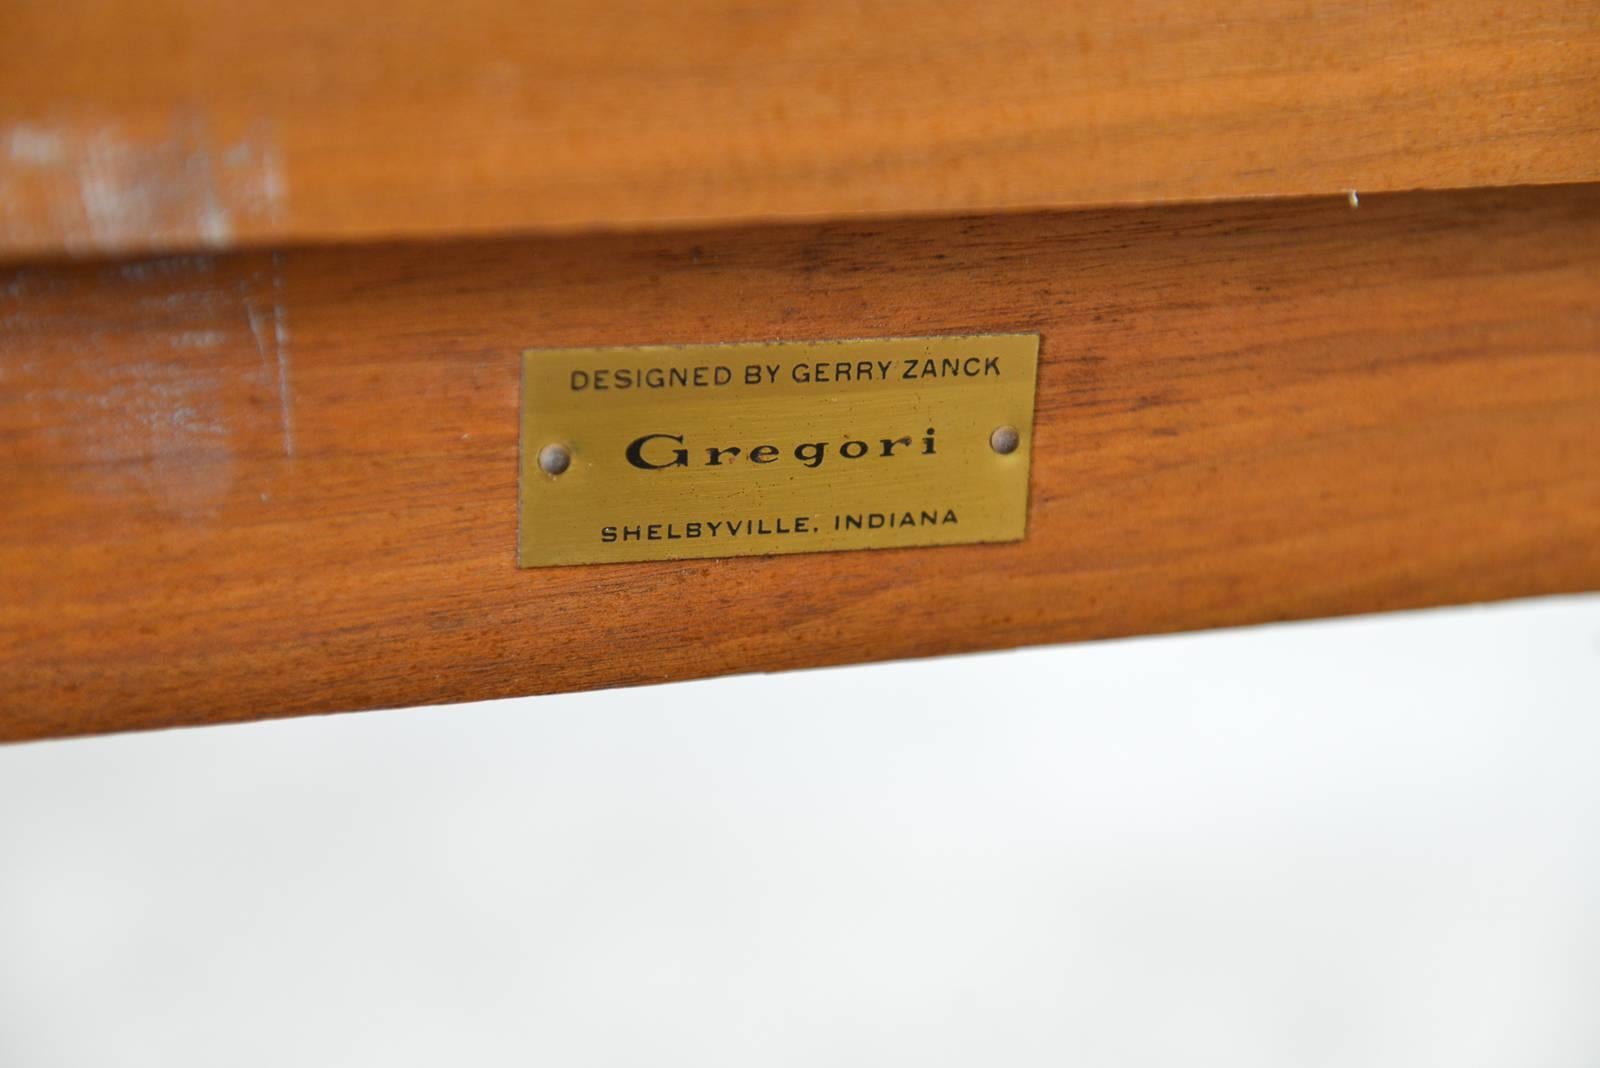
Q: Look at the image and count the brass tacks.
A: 2